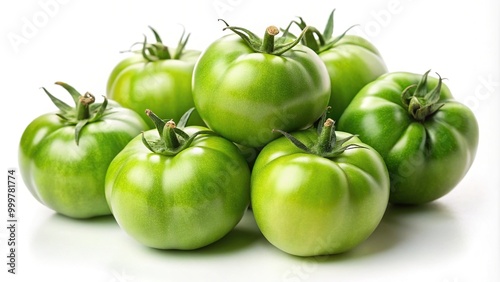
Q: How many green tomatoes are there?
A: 7